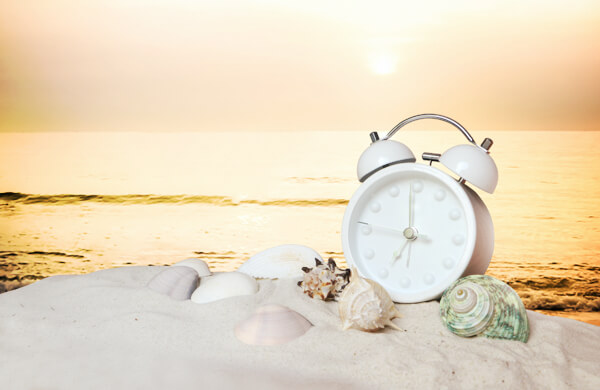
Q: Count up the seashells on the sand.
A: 8